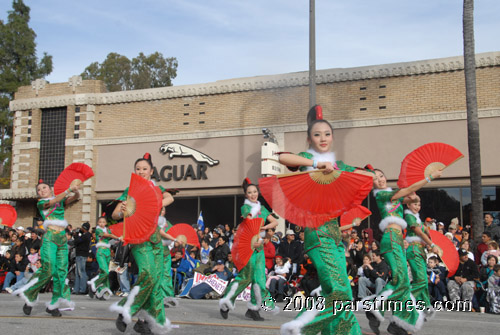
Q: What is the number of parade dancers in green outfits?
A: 8